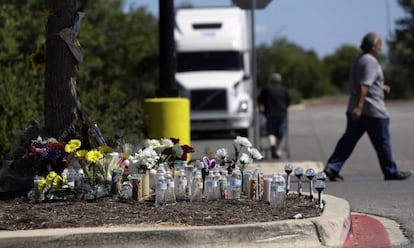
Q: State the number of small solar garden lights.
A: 5